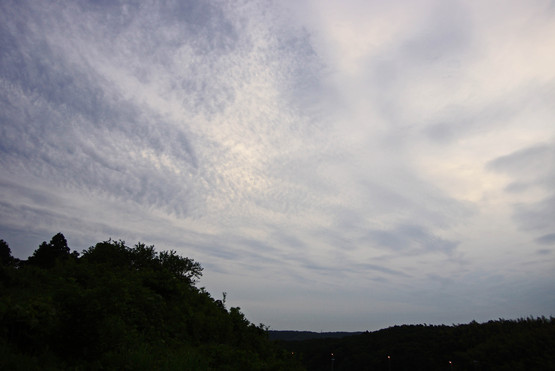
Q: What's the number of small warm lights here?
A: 4